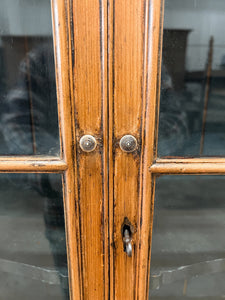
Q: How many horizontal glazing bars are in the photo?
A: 2